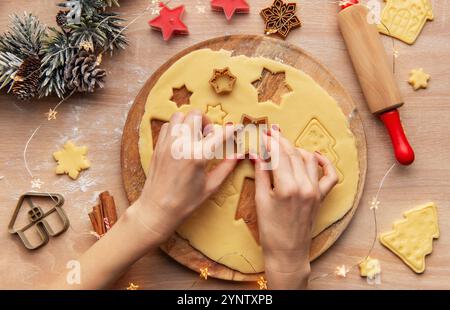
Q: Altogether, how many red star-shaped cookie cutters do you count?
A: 2